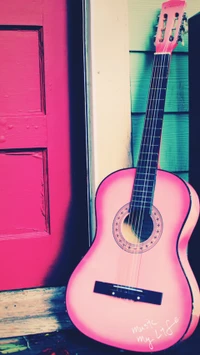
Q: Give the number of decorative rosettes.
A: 1